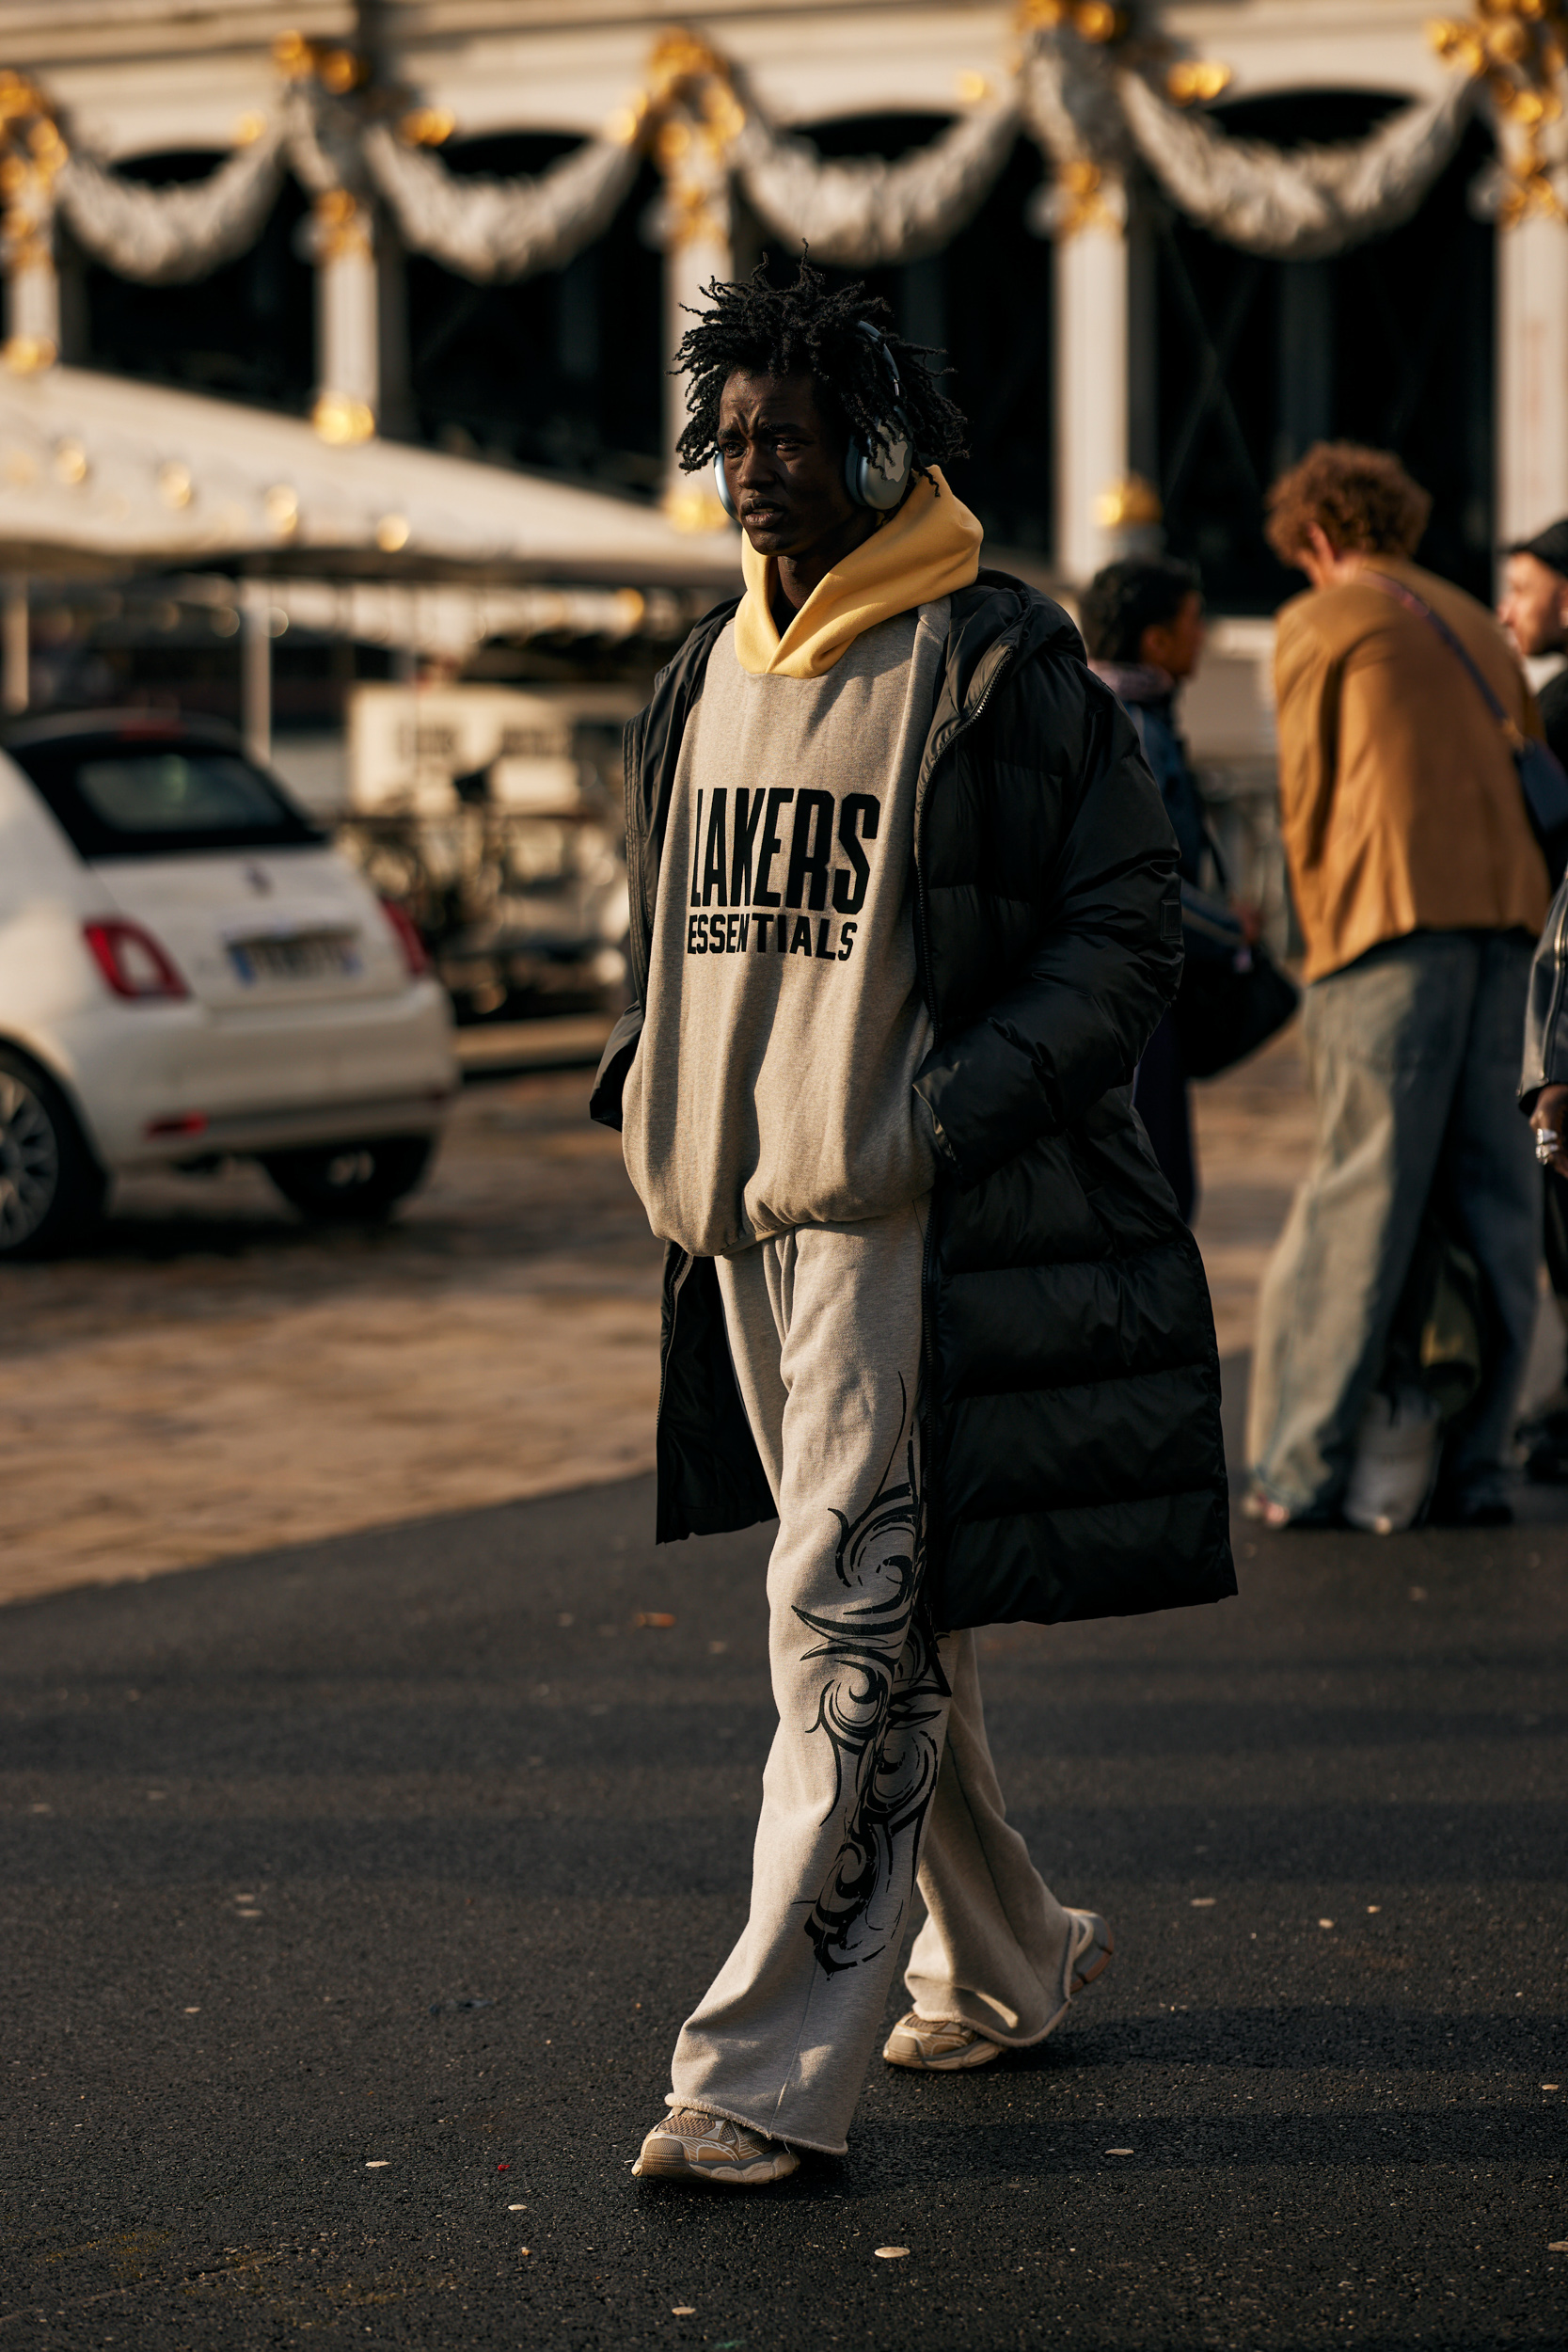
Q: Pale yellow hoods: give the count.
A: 1